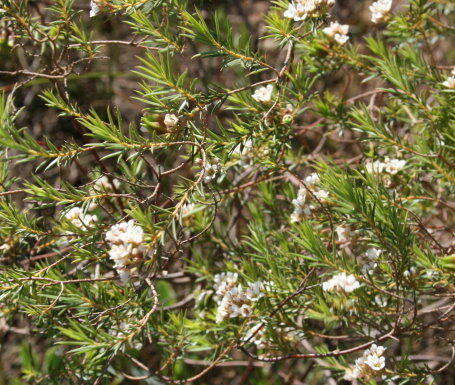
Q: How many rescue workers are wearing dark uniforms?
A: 0